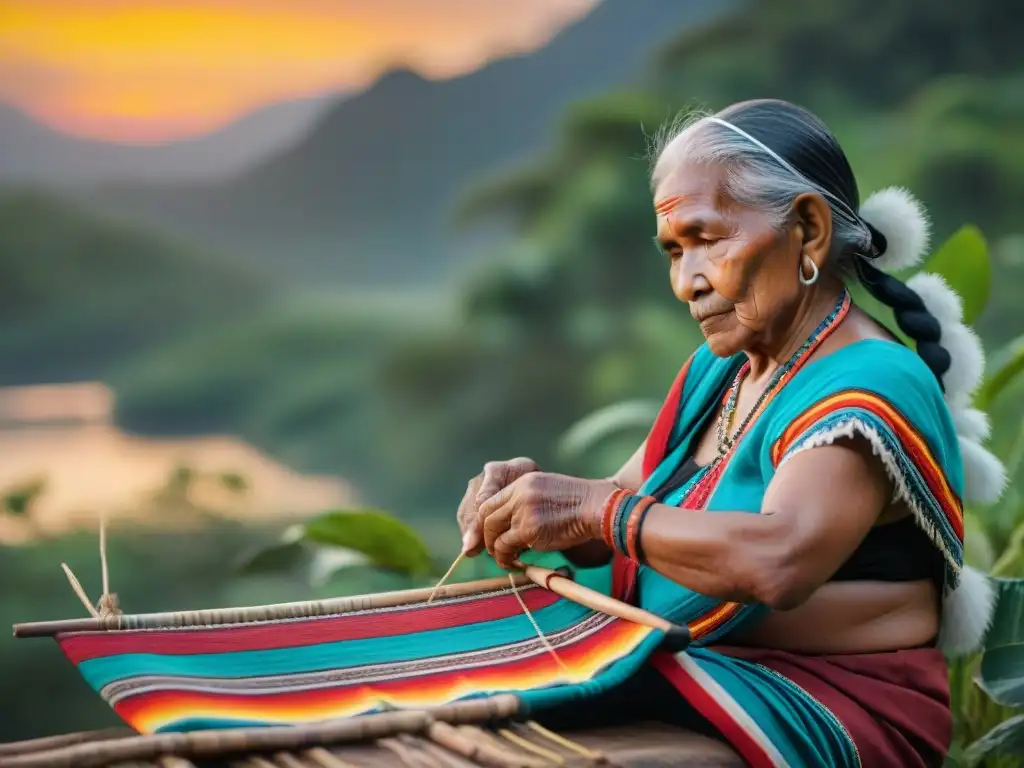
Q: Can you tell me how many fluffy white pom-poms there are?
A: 6